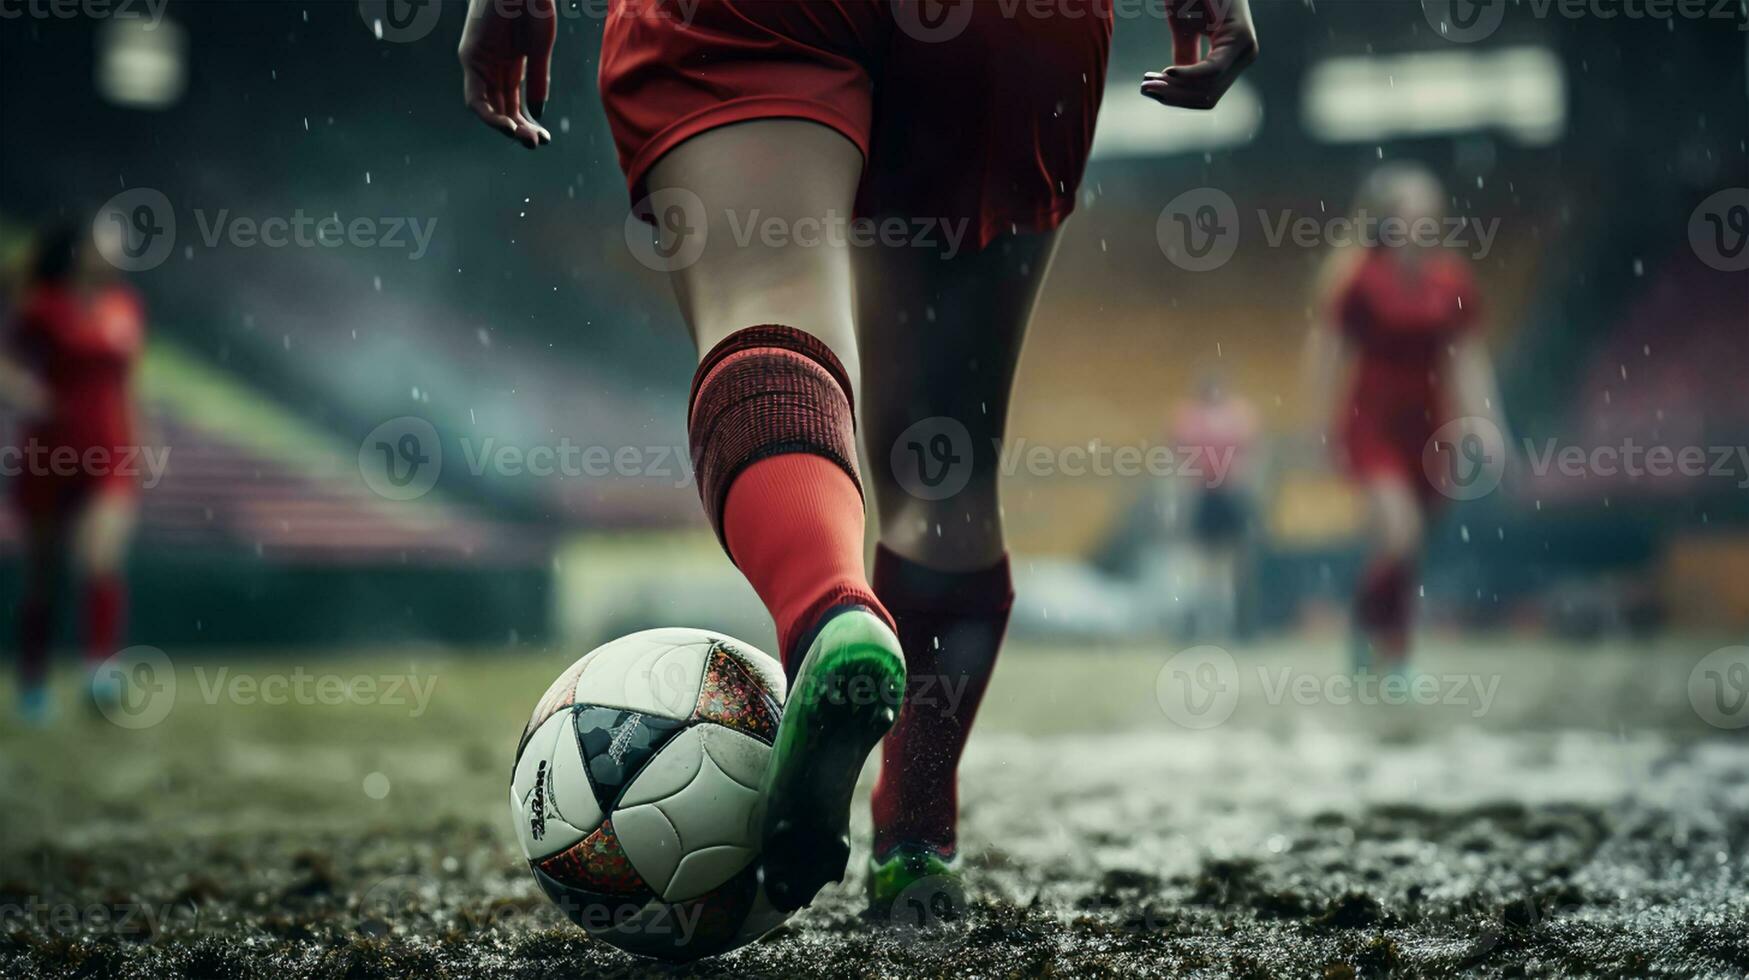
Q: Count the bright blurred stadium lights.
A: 3